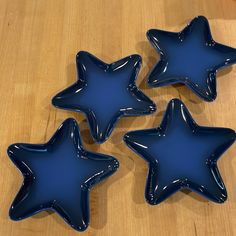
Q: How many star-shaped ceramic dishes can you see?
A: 4